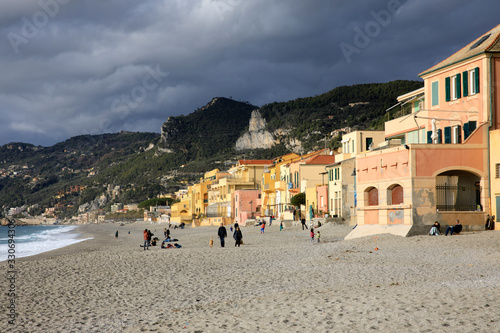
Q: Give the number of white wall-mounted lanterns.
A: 0